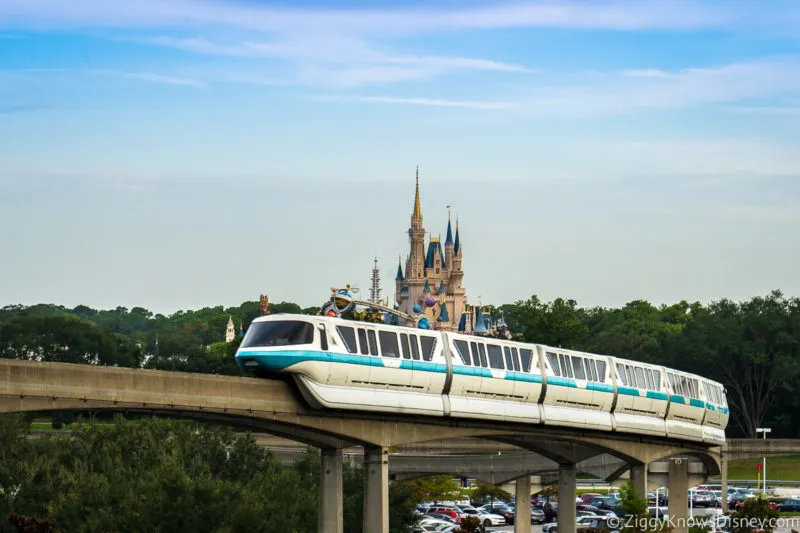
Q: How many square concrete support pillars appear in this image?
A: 7